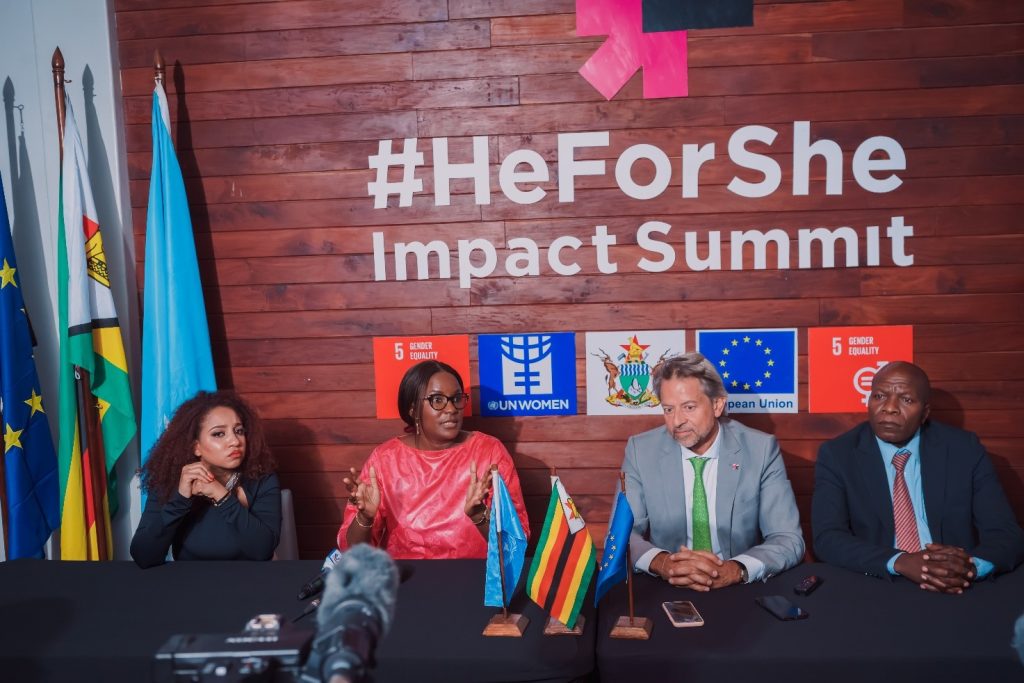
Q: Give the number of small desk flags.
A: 3